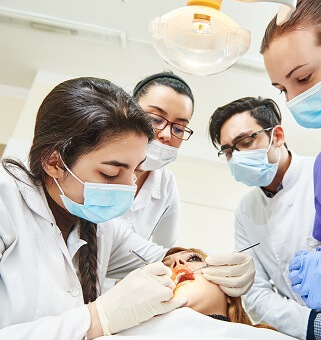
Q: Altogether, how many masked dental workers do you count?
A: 4